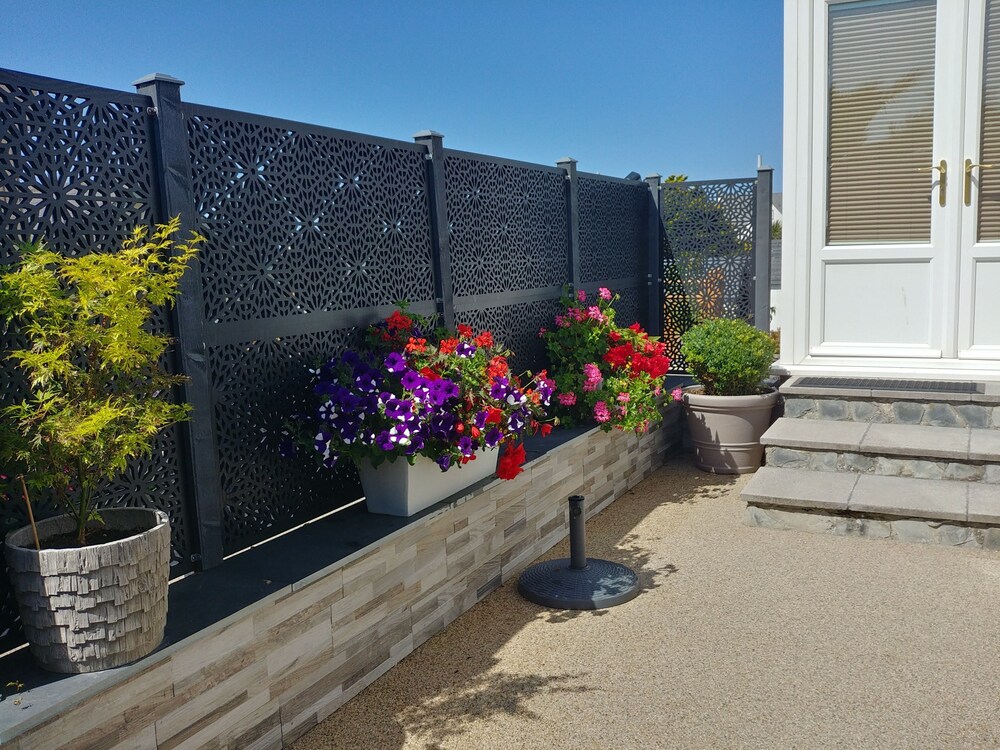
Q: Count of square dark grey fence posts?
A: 5